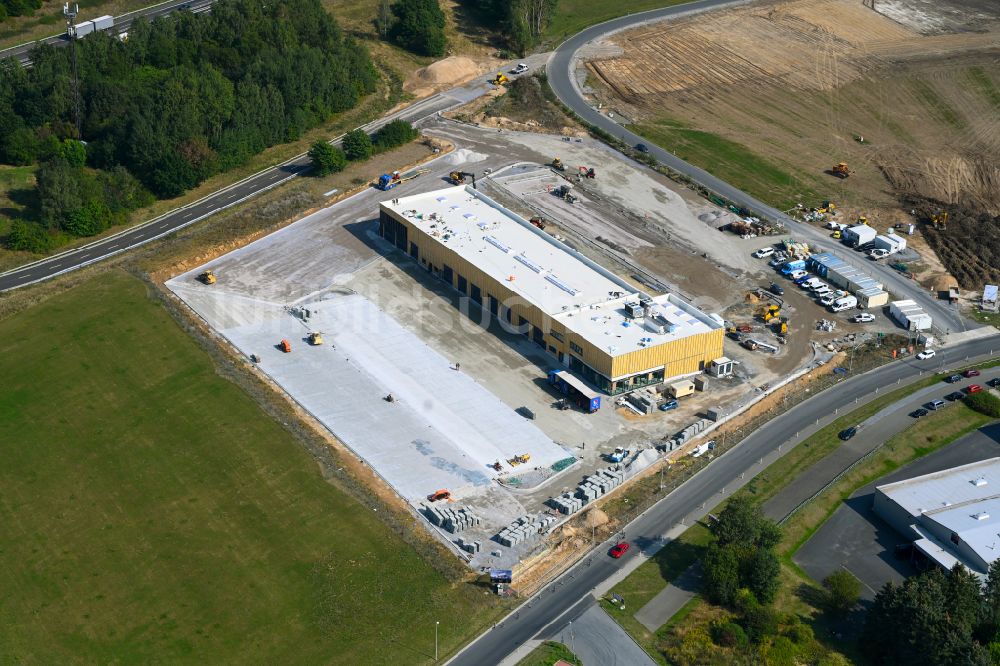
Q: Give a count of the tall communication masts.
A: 1